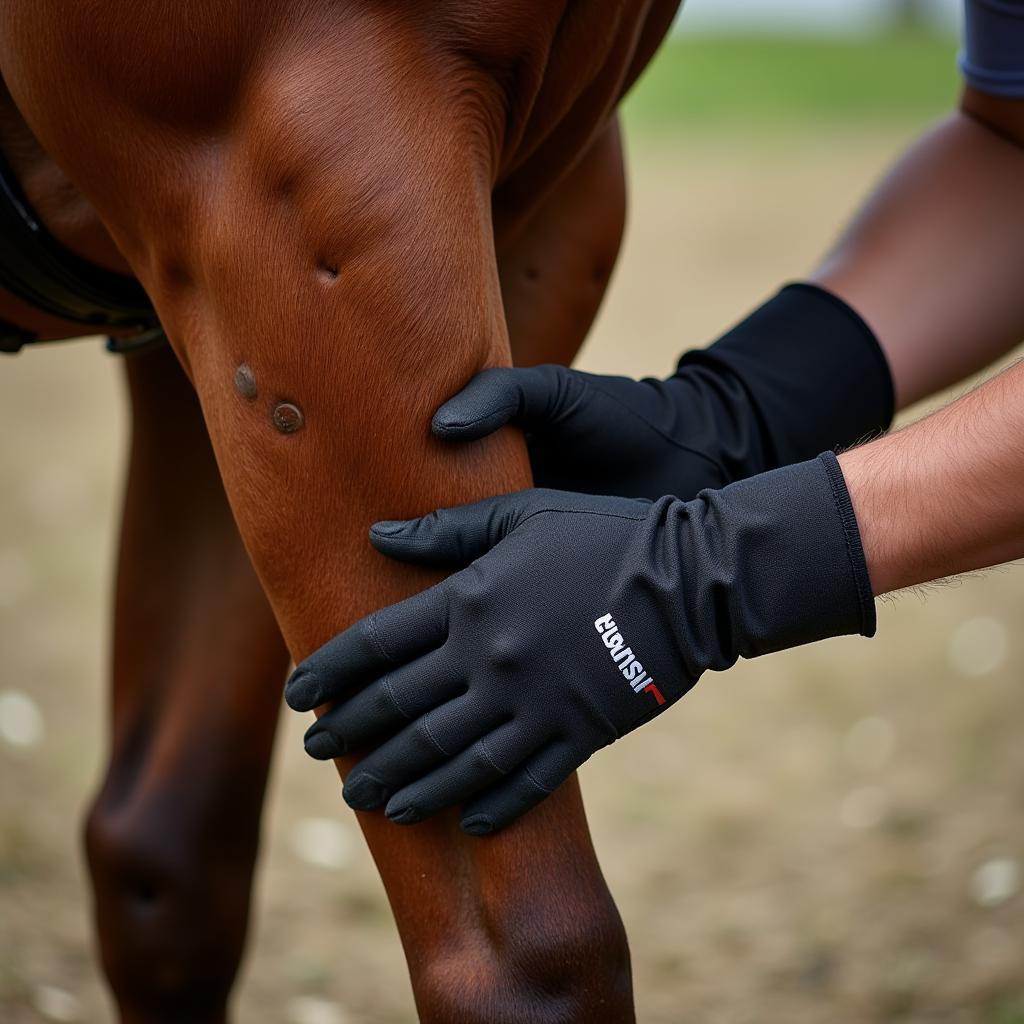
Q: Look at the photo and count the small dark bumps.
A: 2